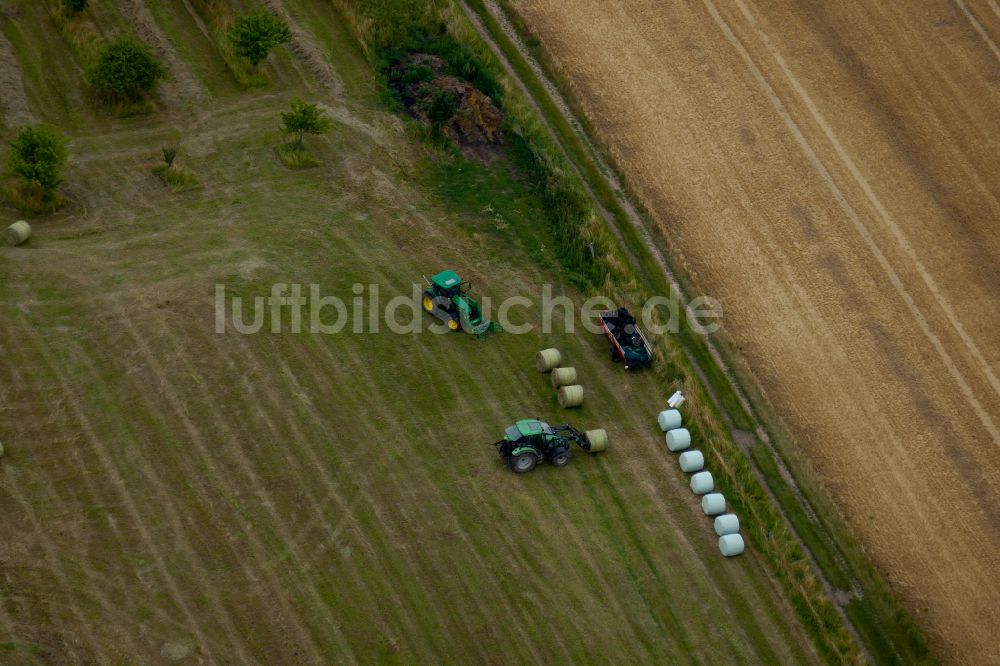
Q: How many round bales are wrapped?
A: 7